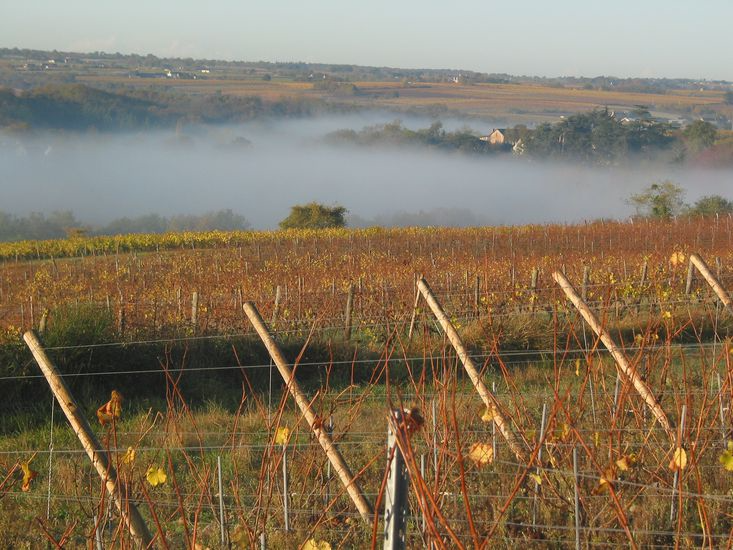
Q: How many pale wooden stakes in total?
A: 5